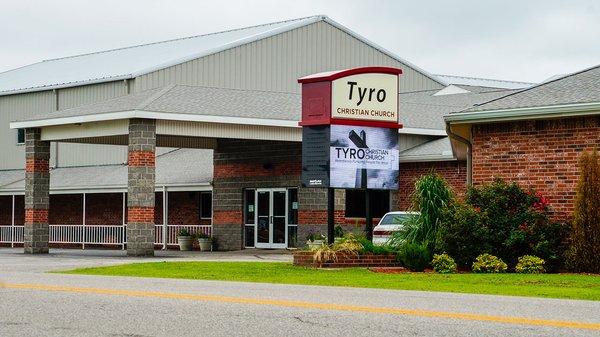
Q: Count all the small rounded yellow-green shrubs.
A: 3